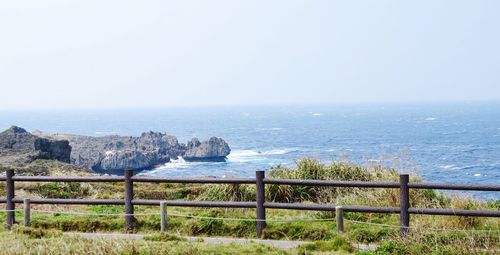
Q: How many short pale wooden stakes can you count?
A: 3